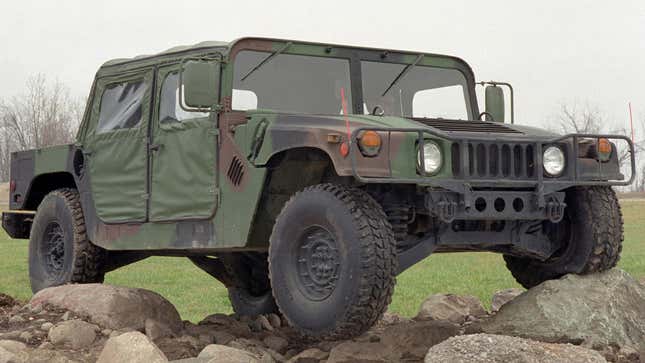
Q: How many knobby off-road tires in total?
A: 4